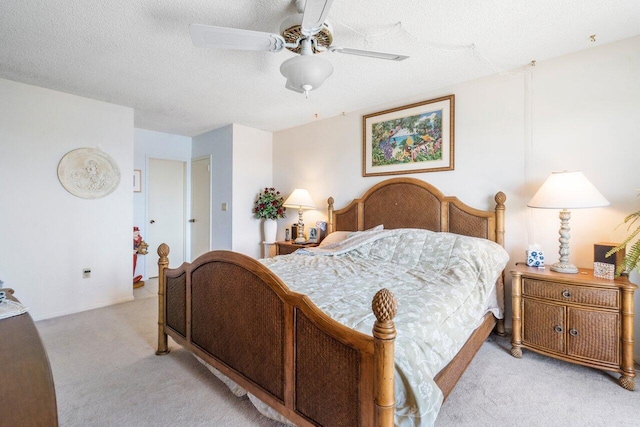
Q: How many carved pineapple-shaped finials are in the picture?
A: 4